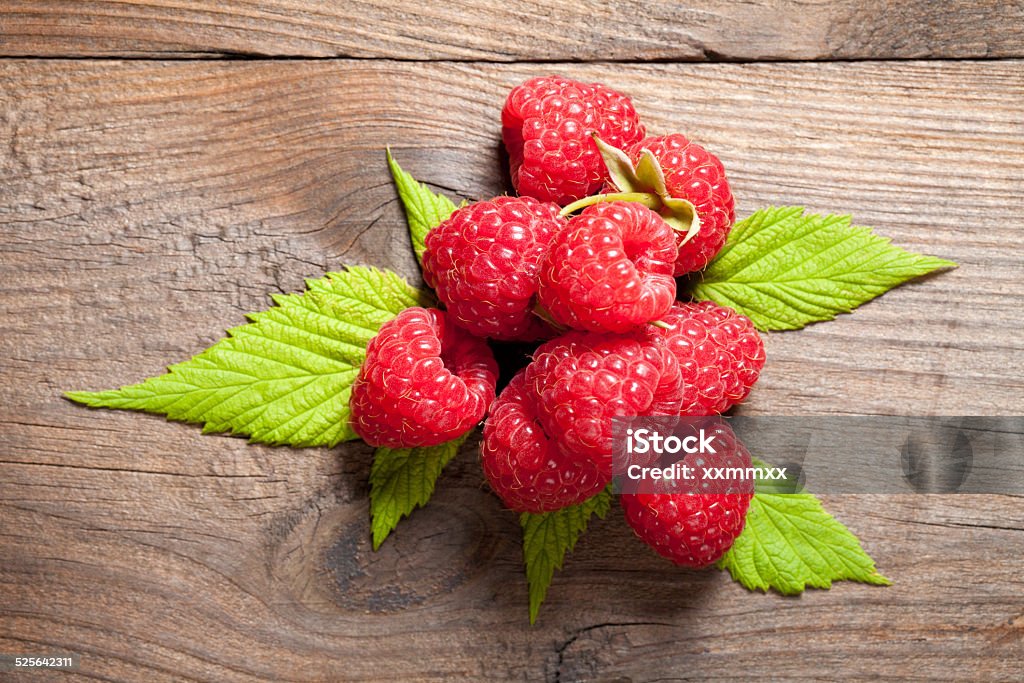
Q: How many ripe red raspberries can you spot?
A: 9